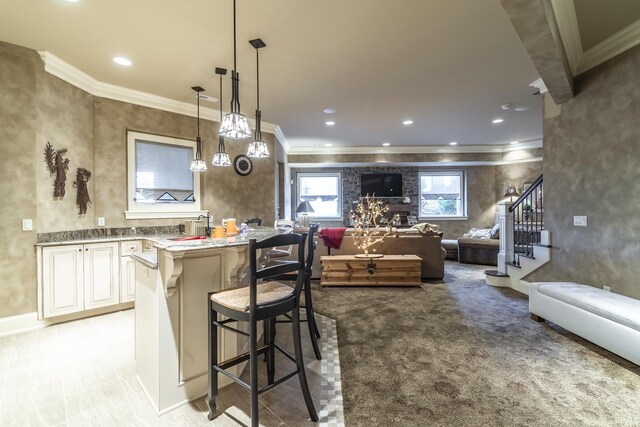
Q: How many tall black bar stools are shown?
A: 2